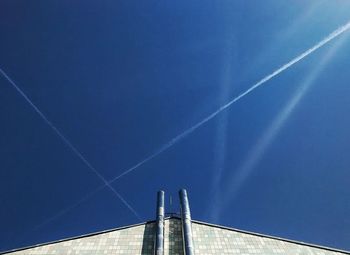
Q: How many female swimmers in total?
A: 0